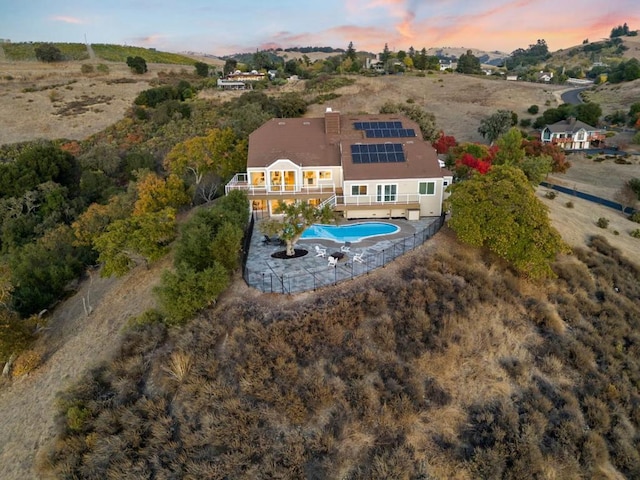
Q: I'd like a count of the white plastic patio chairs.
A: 4